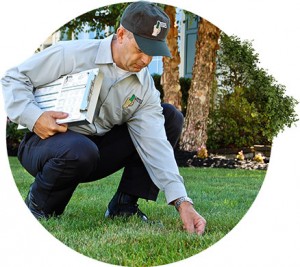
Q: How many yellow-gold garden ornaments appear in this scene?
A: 3